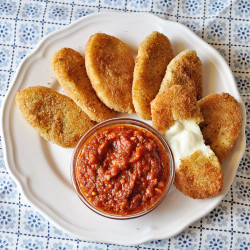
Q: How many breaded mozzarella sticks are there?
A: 7